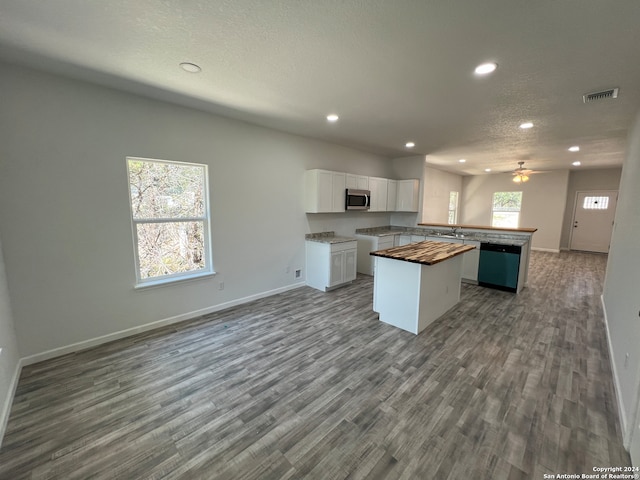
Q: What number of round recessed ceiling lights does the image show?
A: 9